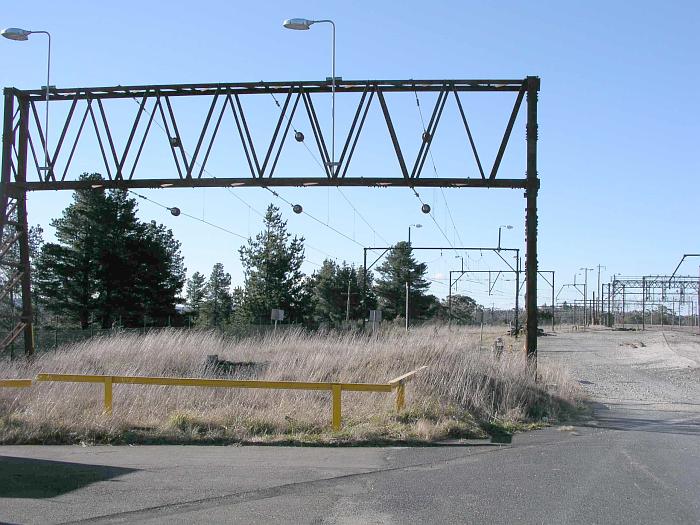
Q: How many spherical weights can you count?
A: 6